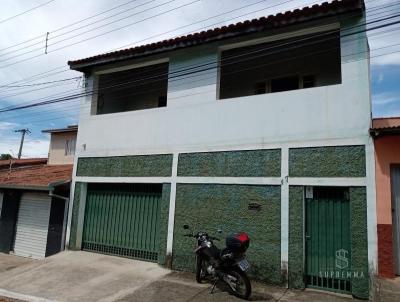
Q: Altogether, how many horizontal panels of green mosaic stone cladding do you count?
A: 3